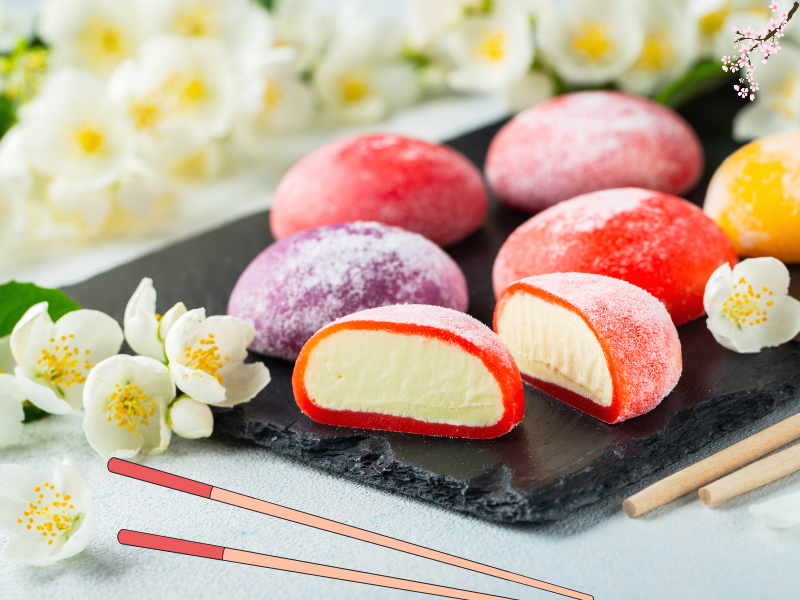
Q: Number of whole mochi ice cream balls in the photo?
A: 5